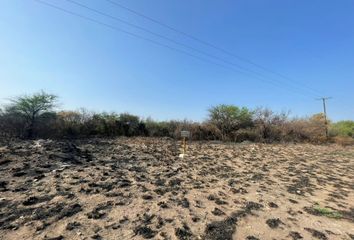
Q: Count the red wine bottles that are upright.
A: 0